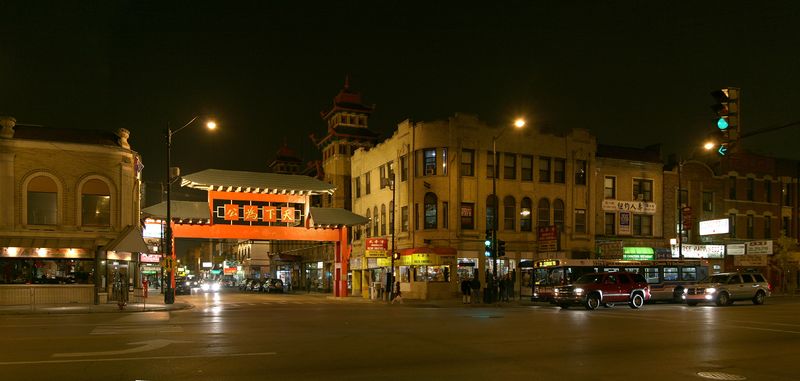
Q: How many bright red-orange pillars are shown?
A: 2